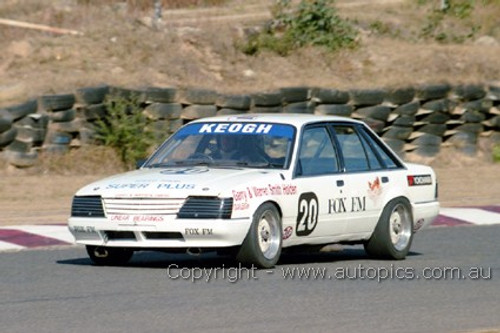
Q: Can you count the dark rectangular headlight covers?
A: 2